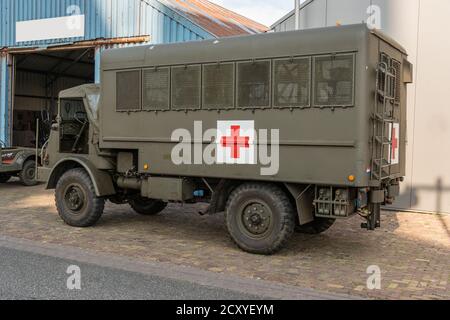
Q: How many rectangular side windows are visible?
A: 7